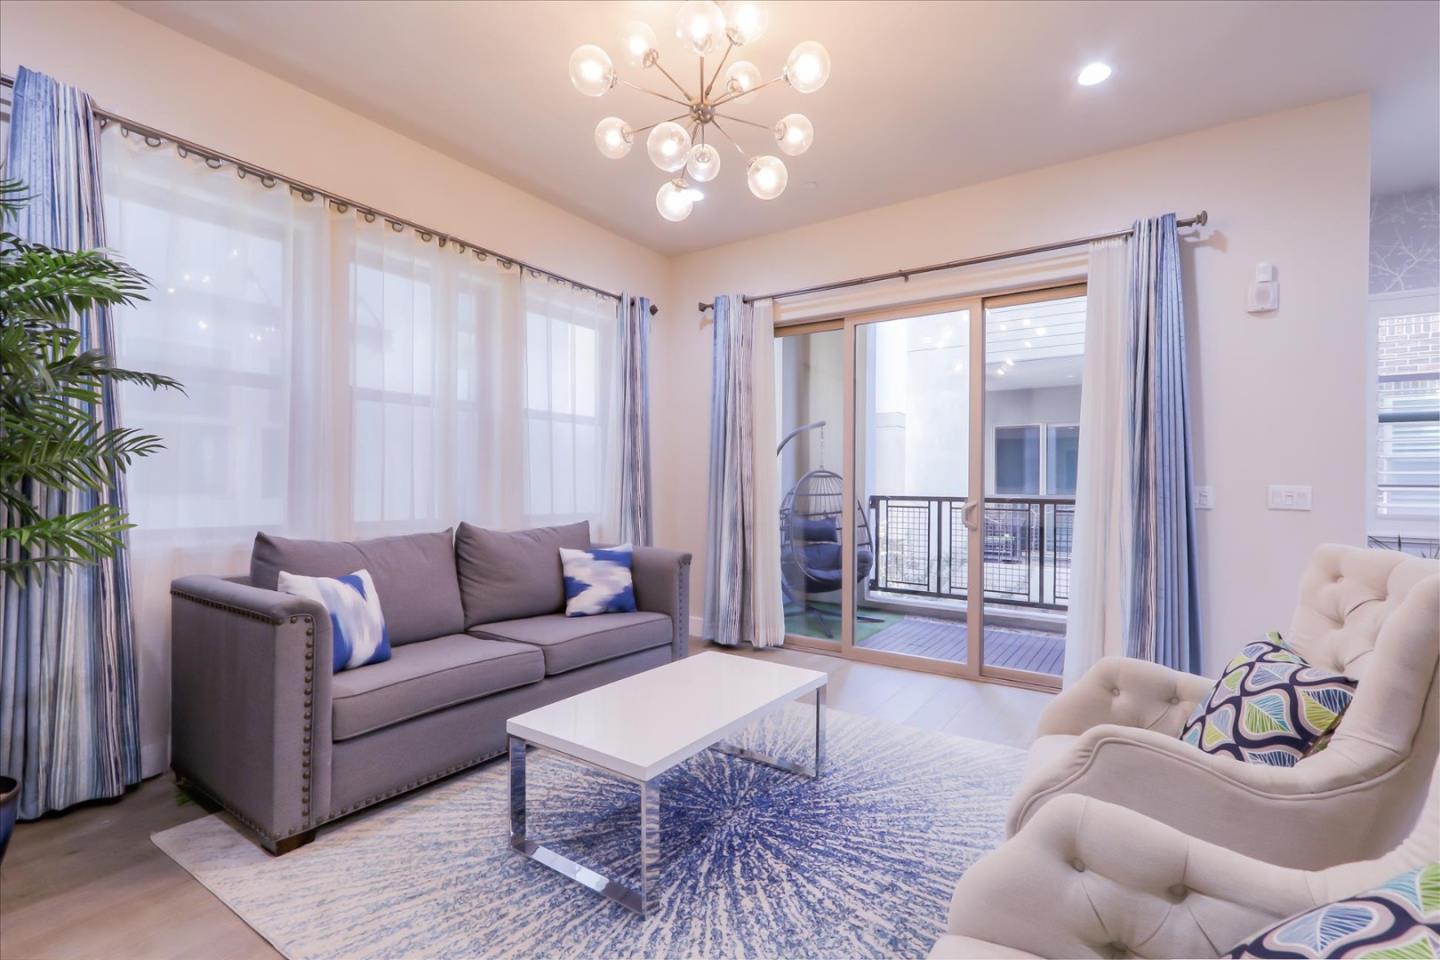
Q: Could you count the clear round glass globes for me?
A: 12